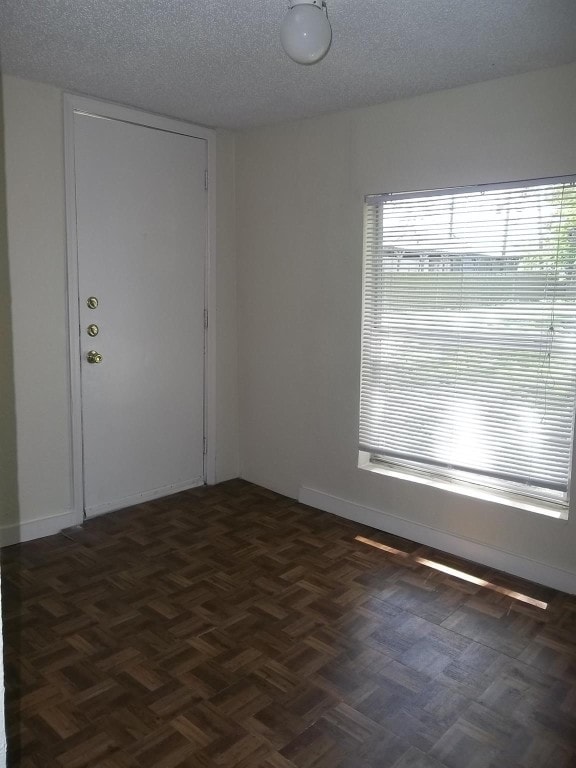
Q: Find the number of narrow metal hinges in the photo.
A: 3